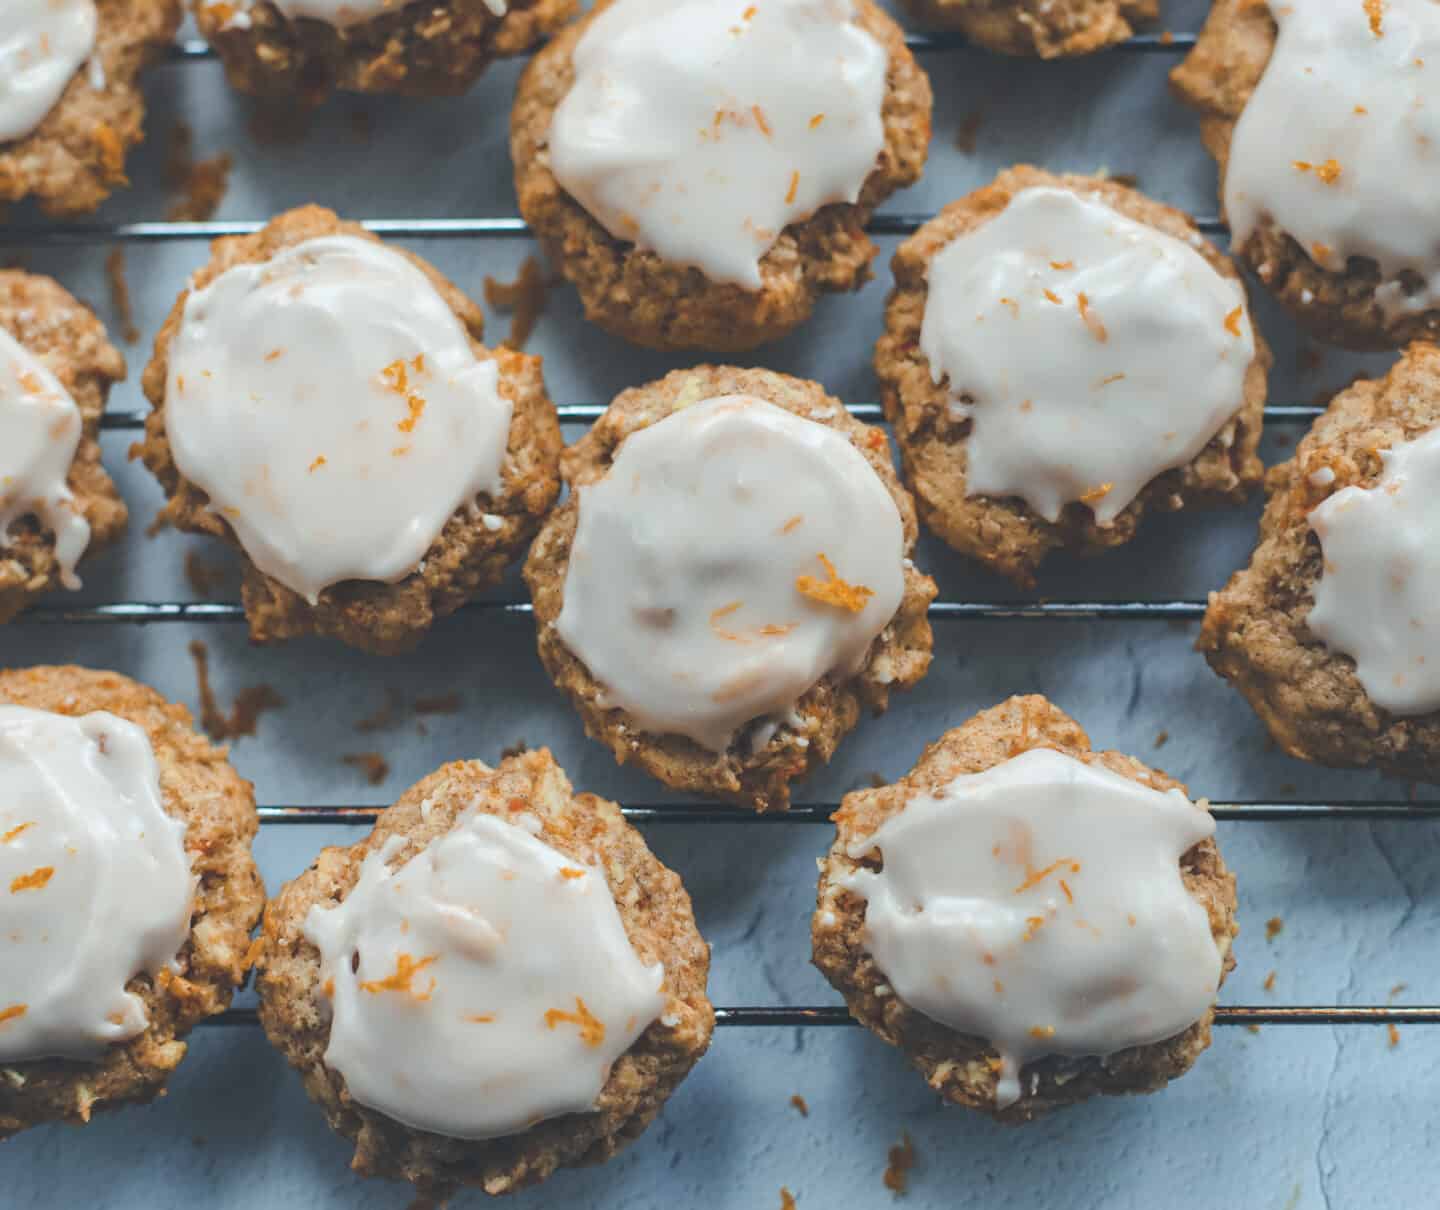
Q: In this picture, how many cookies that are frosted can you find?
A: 12